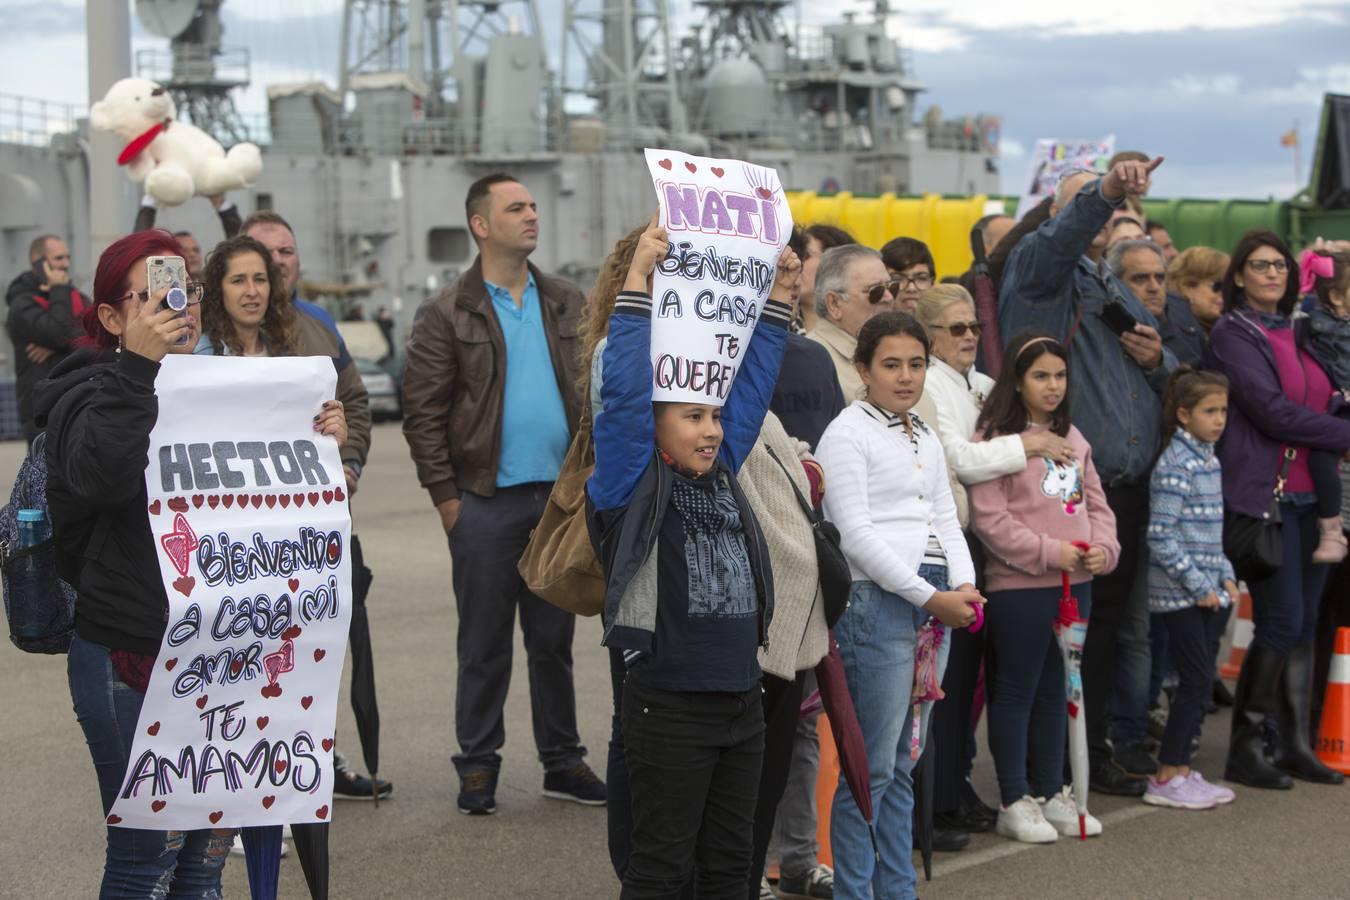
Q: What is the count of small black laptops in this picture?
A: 0